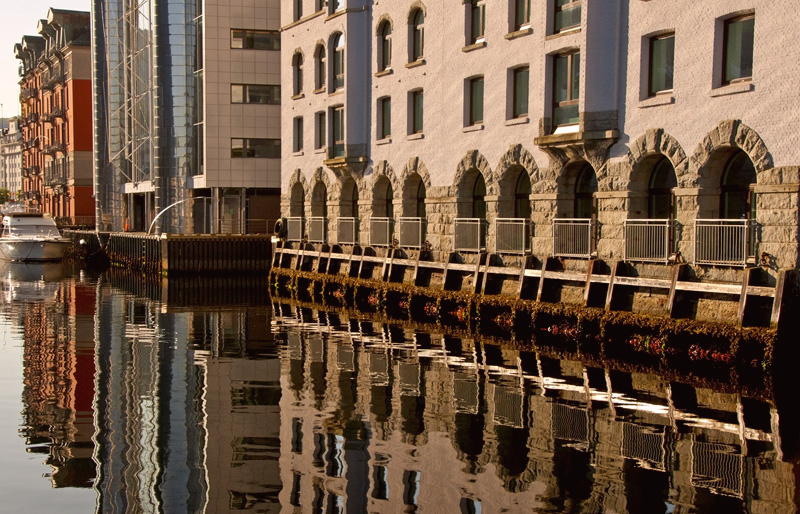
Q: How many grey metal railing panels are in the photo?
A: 10